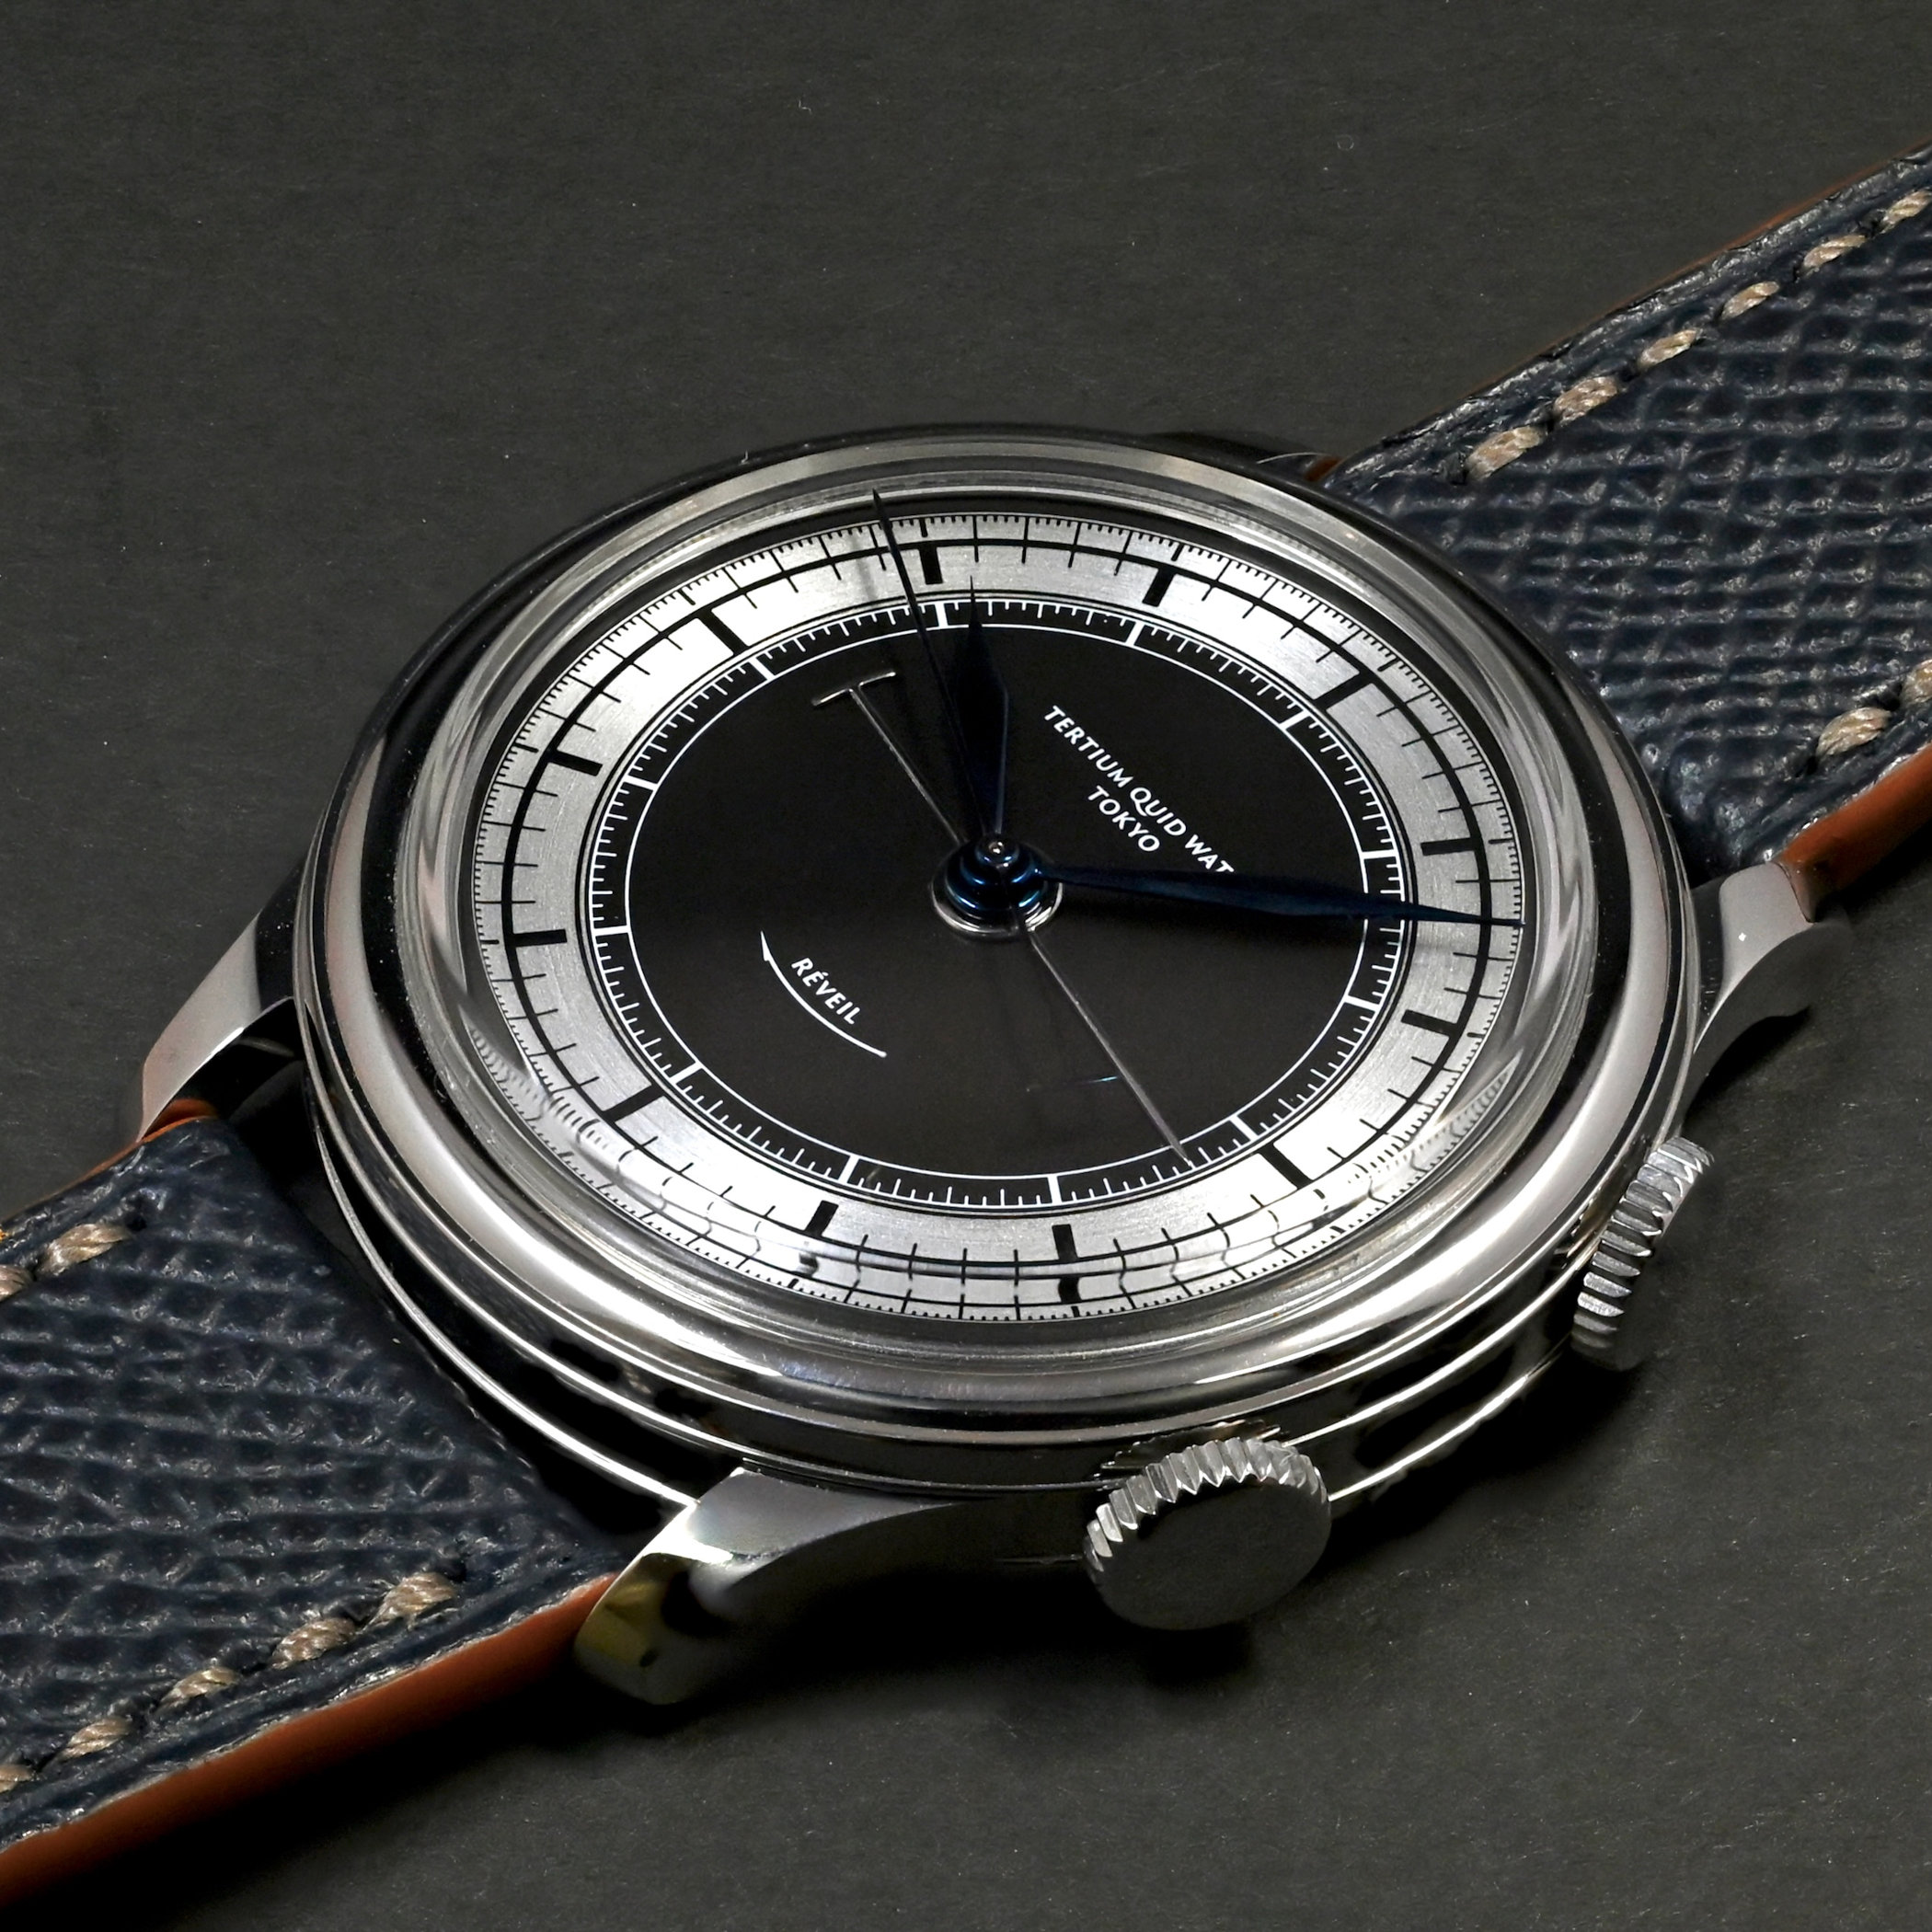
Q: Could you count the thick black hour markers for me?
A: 12